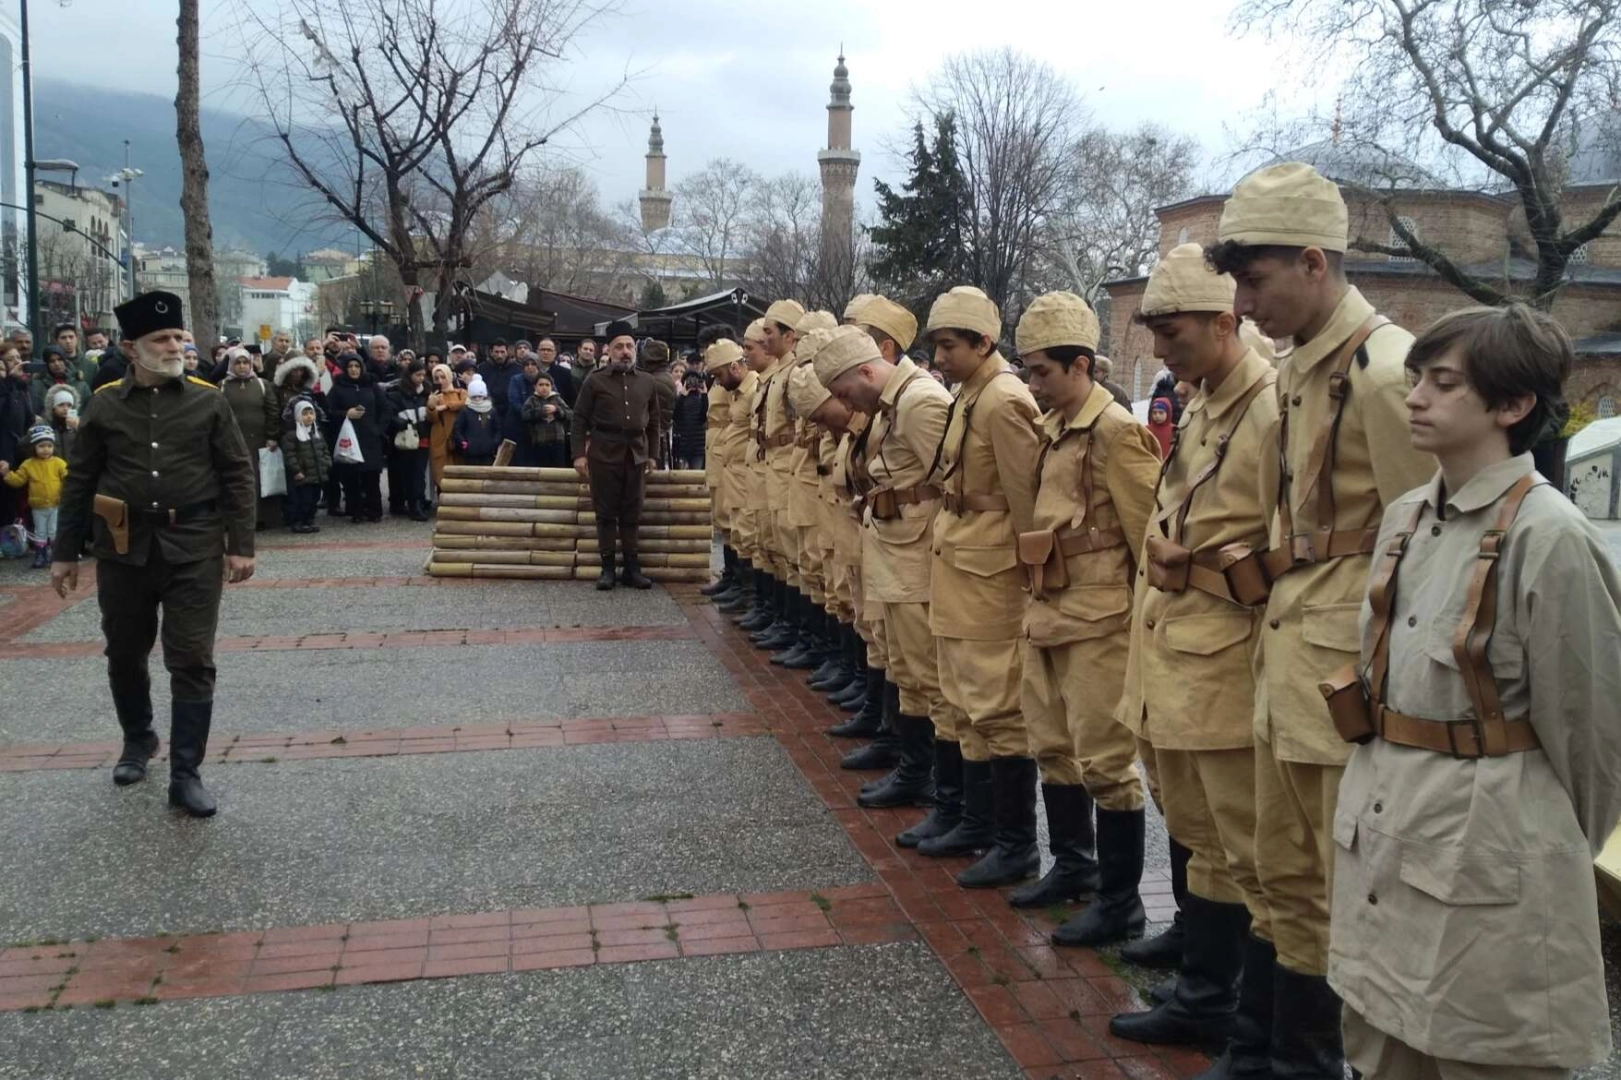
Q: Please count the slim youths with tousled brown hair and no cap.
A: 1